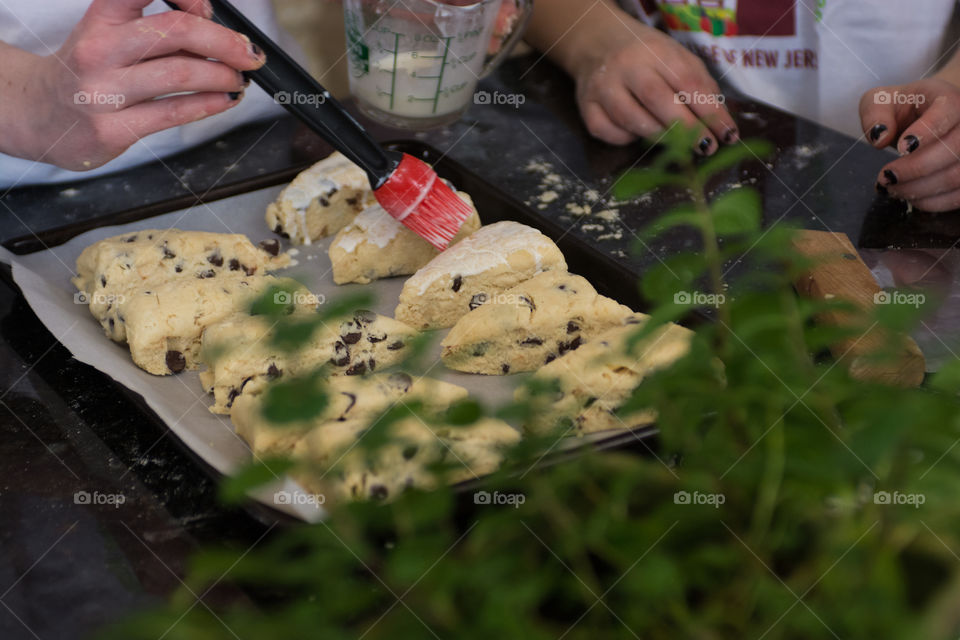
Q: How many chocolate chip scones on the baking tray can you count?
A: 10